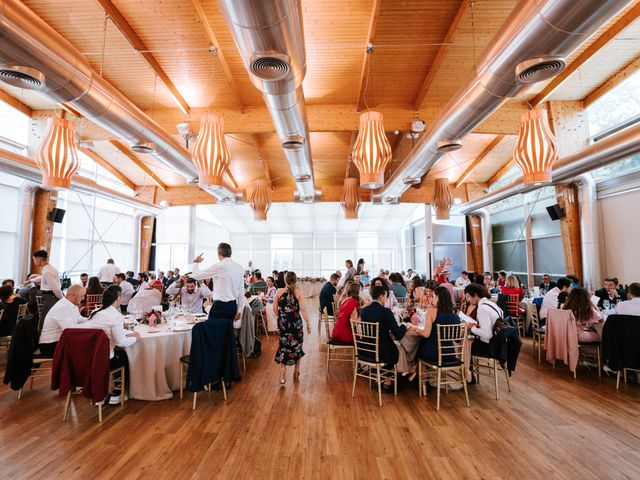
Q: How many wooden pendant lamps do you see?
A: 7